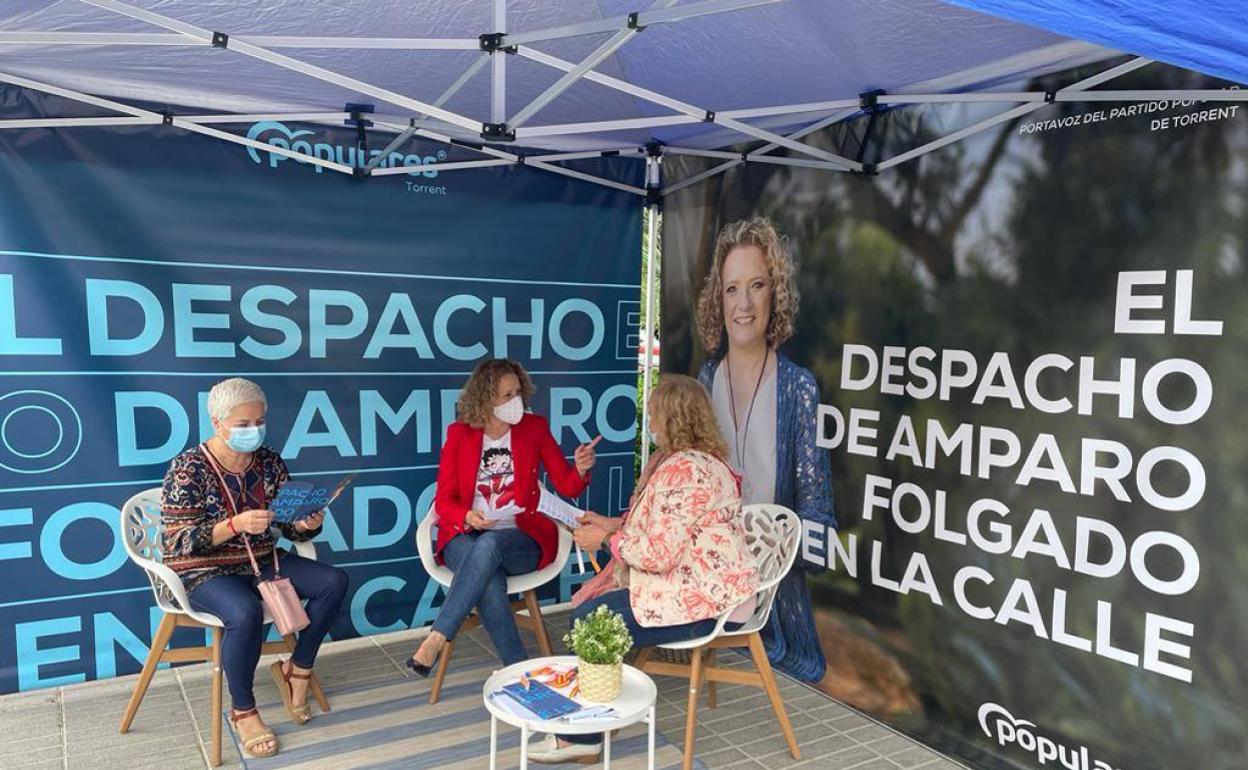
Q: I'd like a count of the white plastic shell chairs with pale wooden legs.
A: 3